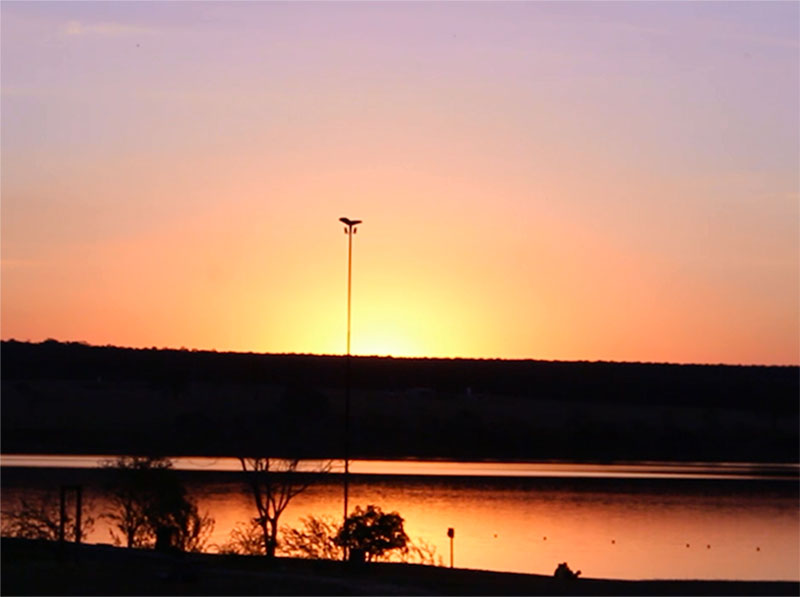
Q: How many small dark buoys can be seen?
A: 6